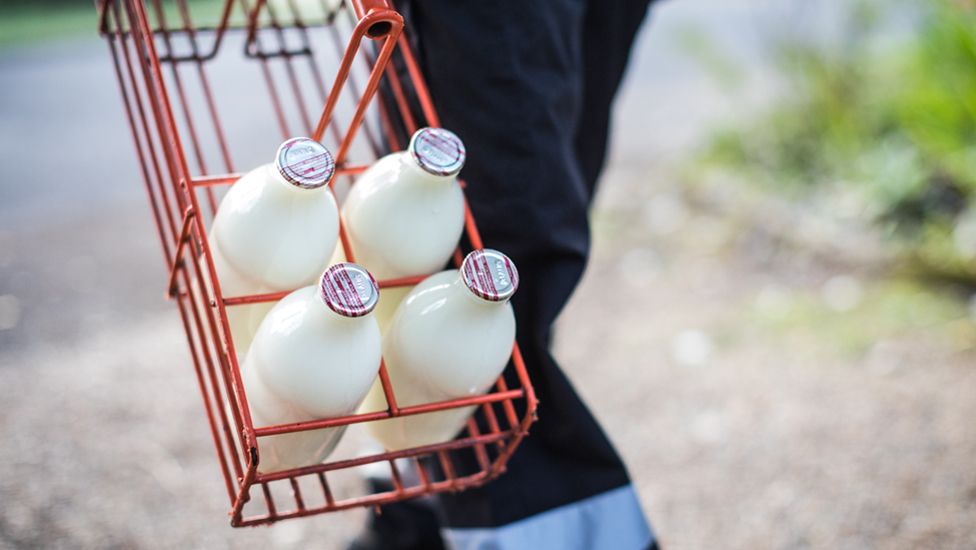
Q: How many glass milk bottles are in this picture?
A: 4